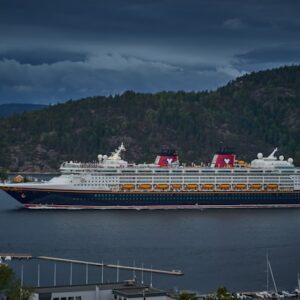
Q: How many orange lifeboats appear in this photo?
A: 10